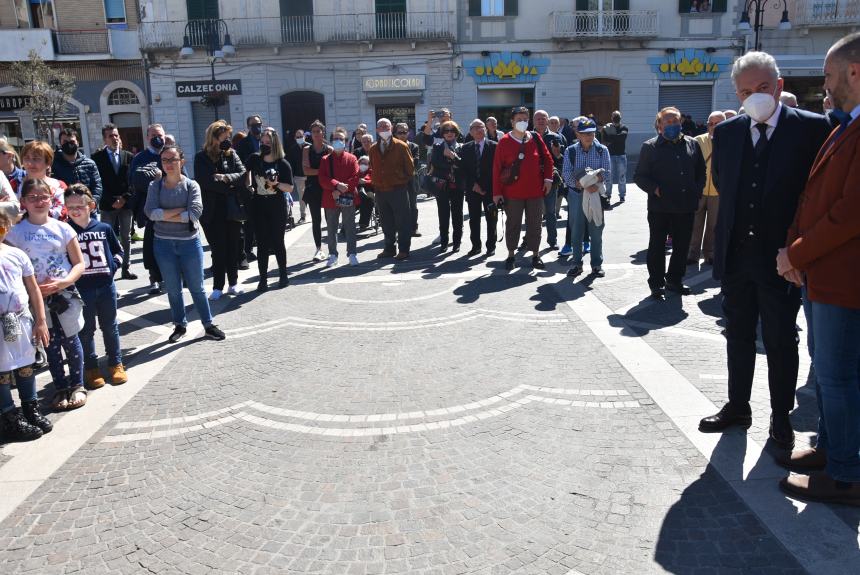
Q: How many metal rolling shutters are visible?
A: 2